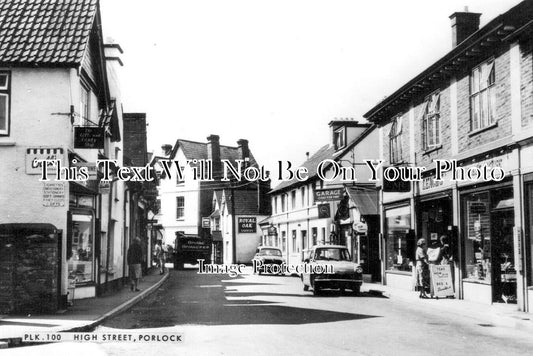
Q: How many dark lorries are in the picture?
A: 1